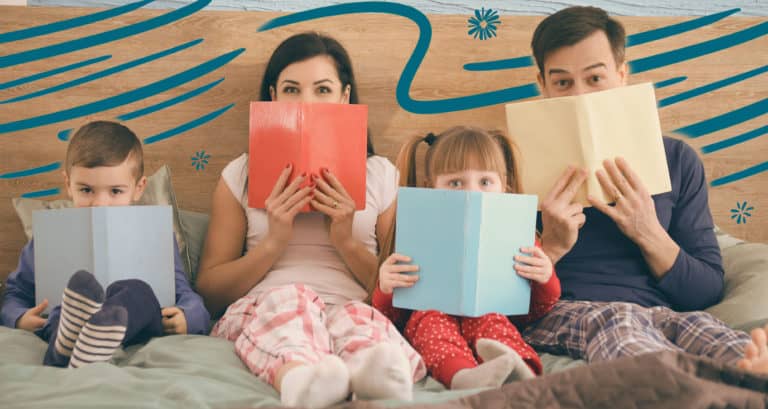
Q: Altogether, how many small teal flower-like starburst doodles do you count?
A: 3